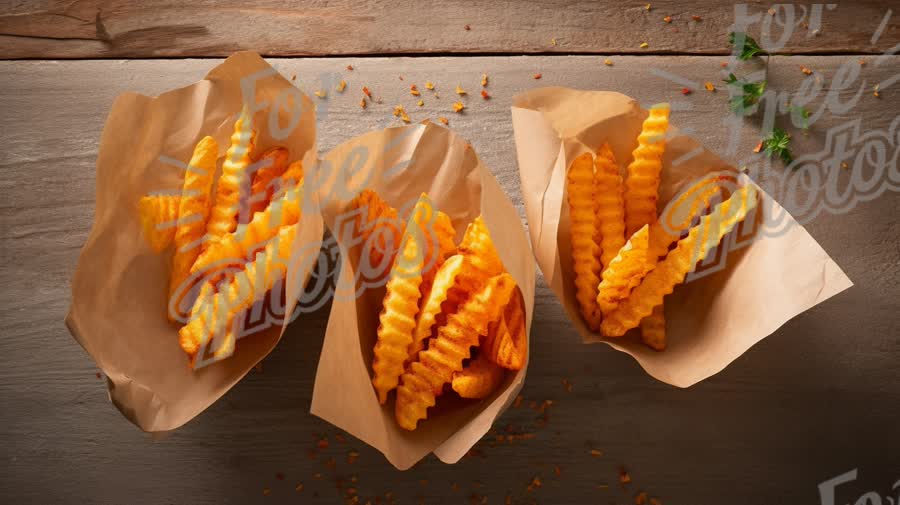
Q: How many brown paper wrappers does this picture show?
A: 3